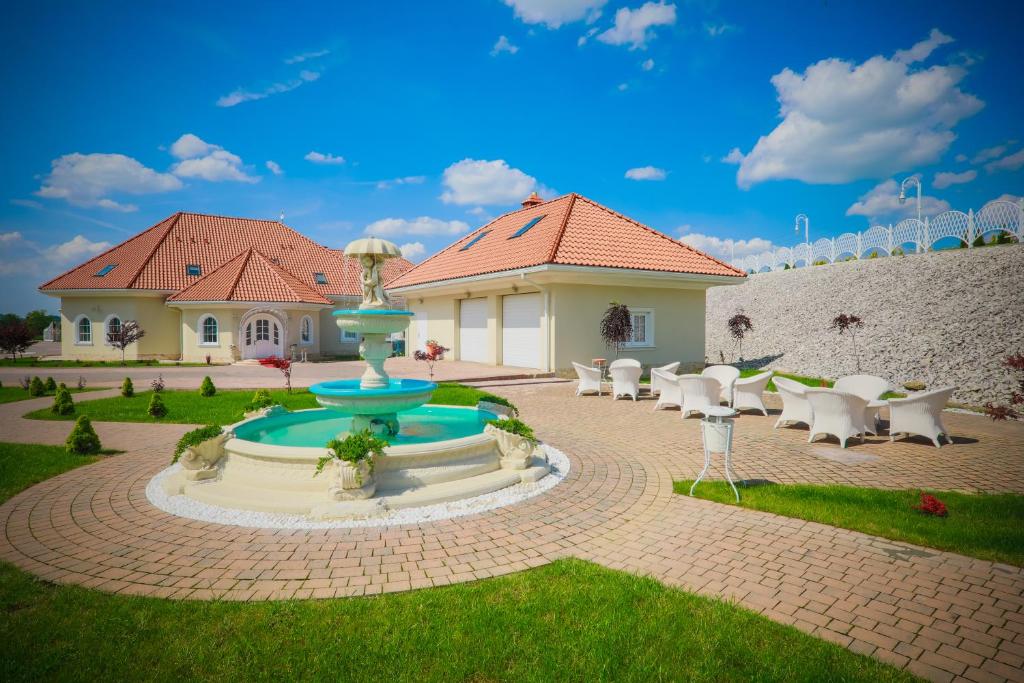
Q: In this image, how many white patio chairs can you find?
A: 11